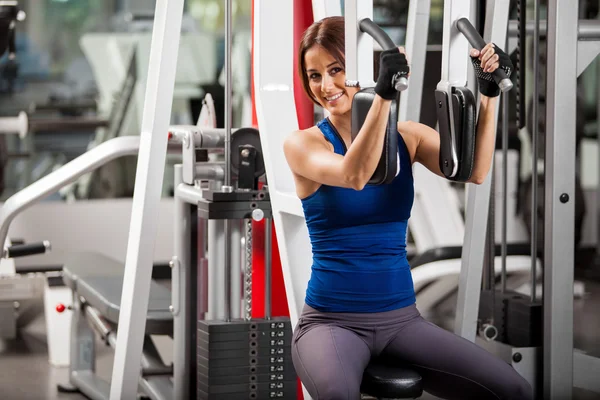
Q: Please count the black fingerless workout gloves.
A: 2